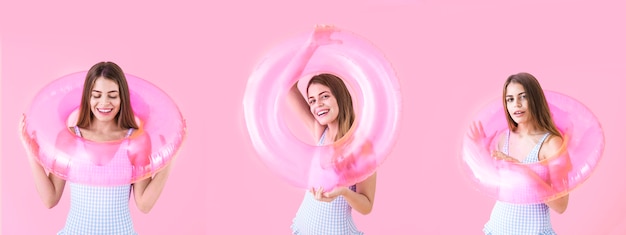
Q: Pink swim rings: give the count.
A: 3